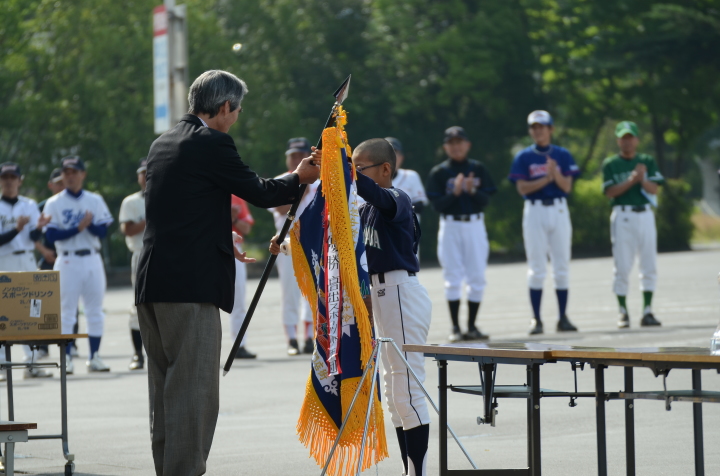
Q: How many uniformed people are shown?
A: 11